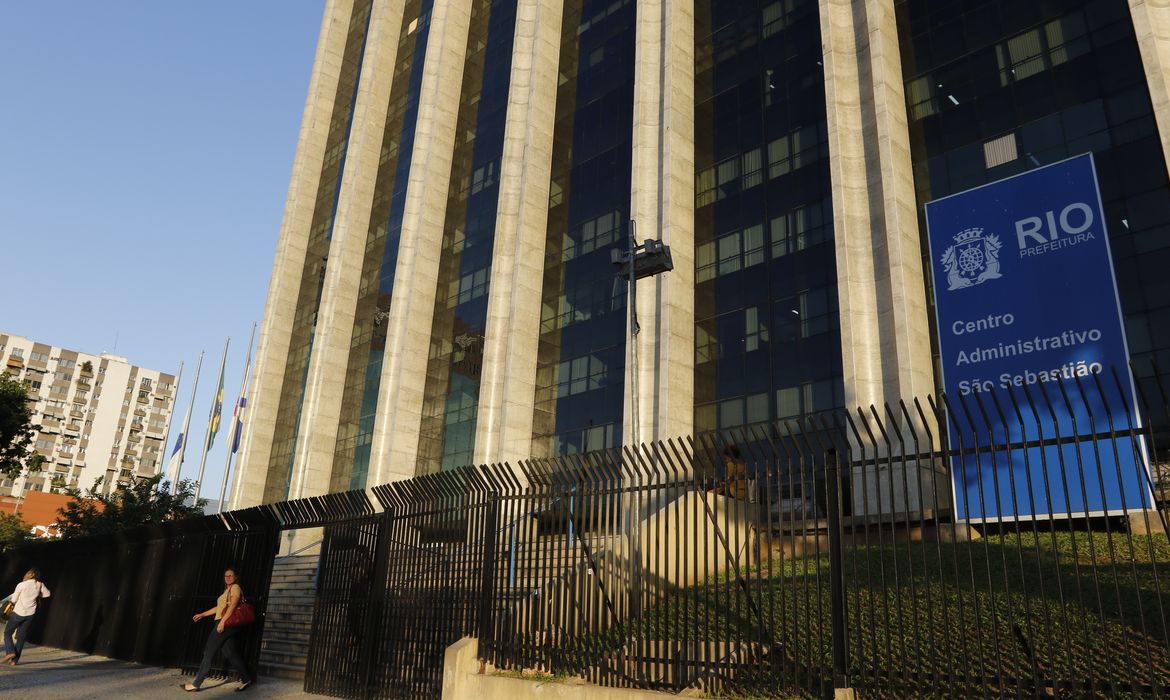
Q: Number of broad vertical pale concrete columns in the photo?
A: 7